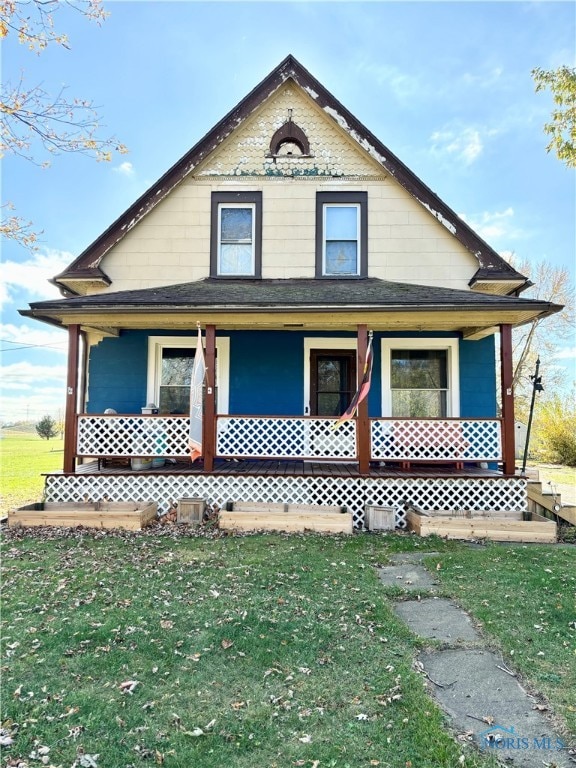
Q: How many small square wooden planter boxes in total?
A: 2